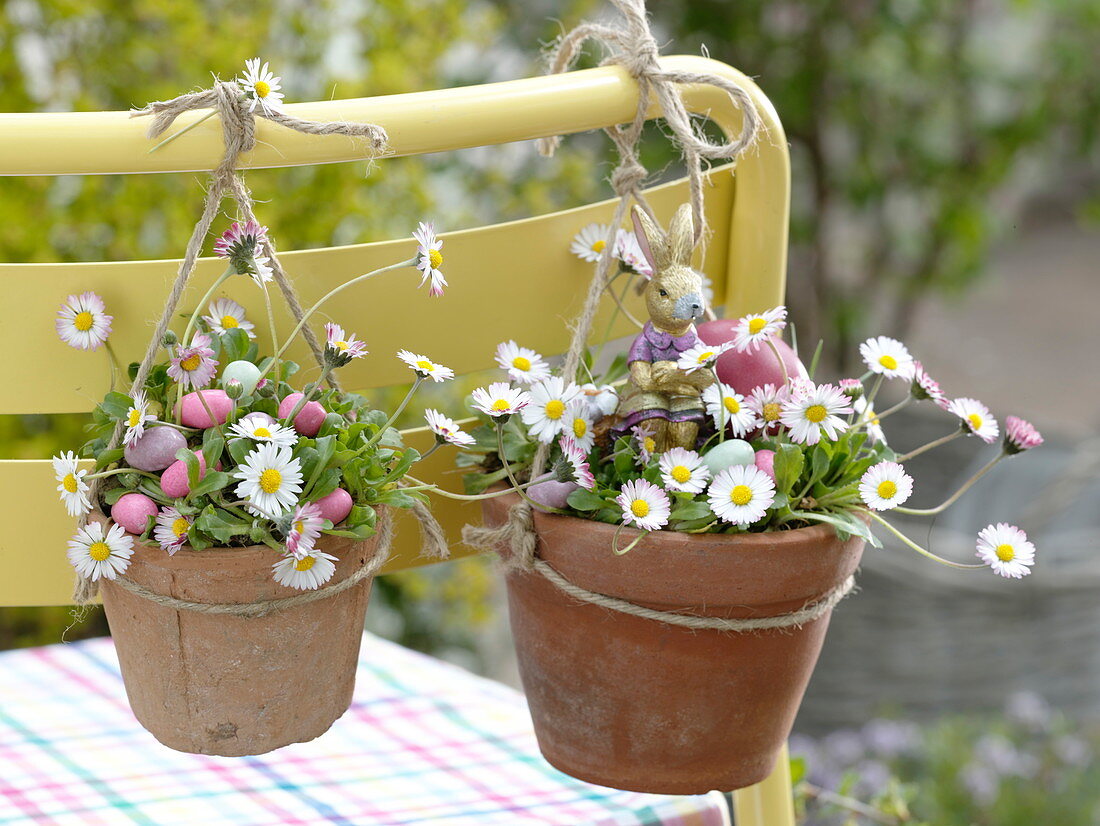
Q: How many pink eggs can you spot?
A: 7